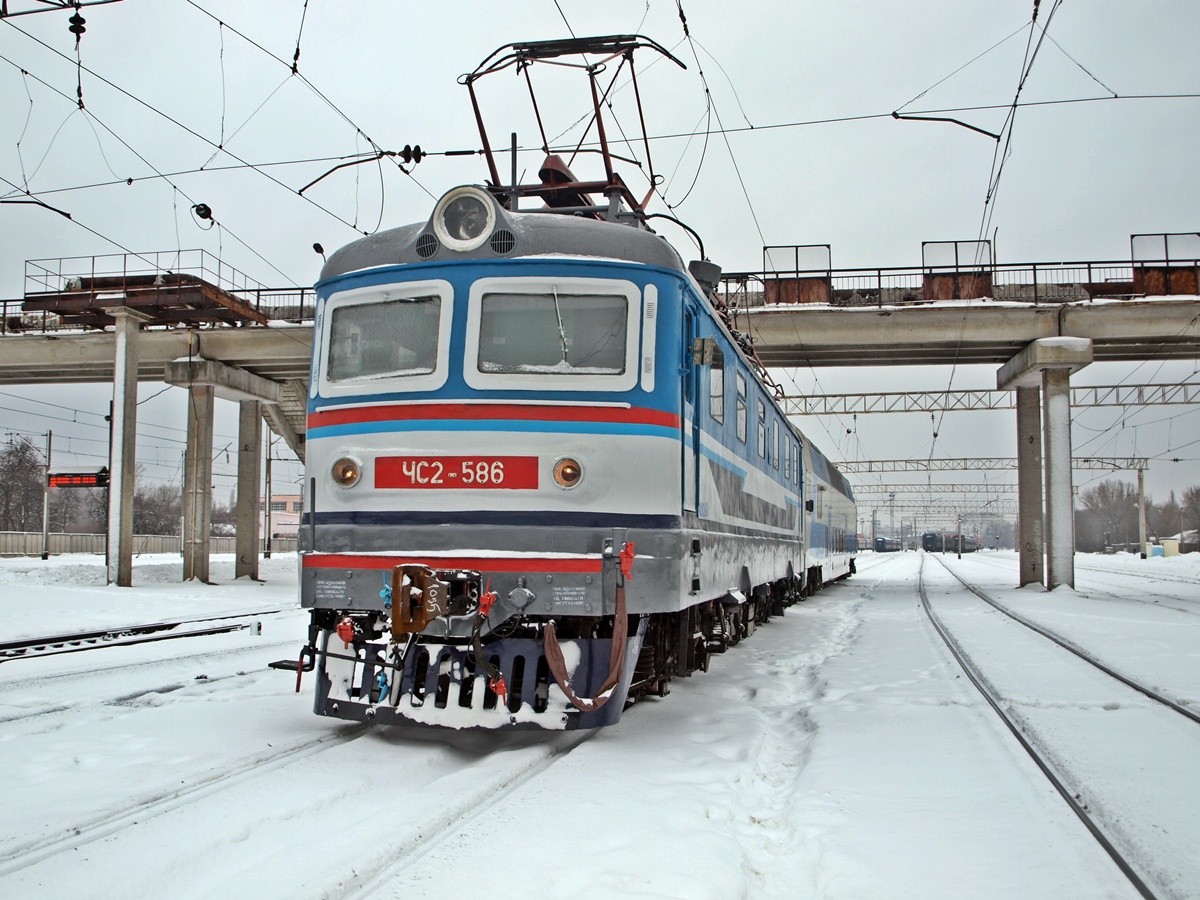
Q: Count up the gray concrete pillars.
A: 5